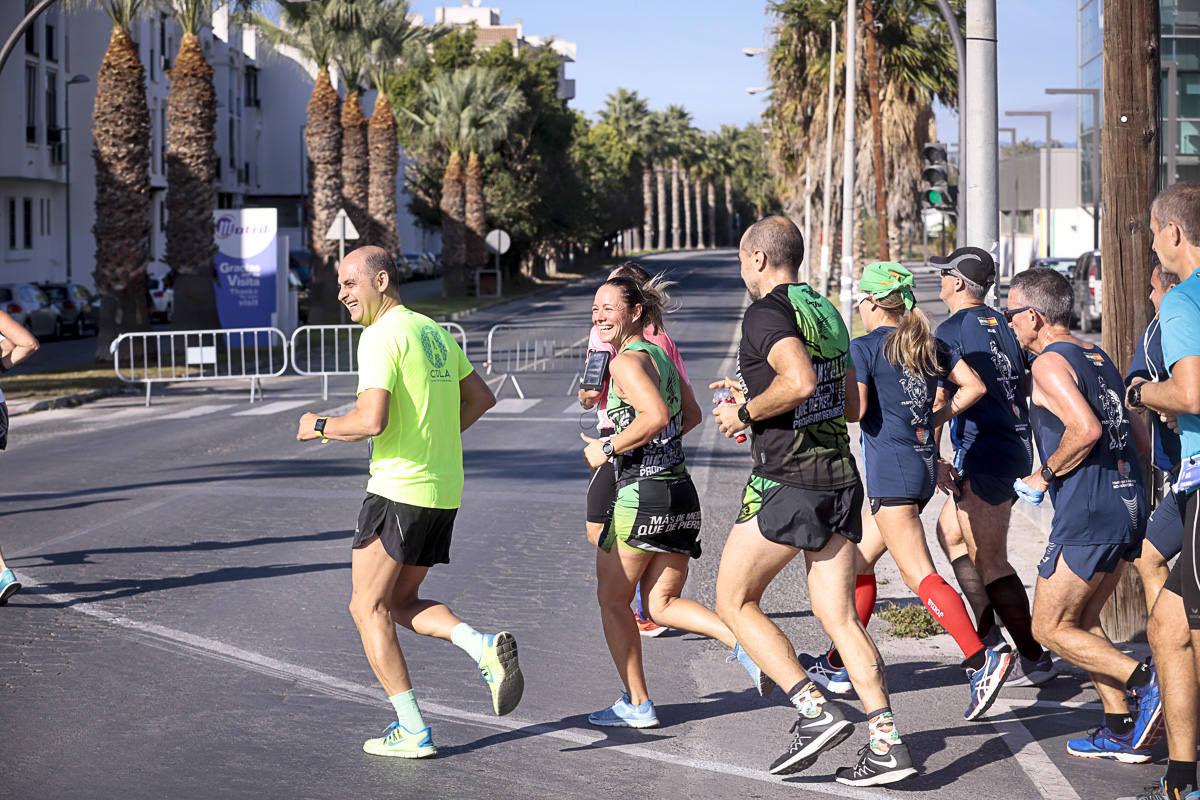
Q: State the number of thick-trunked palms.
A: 7